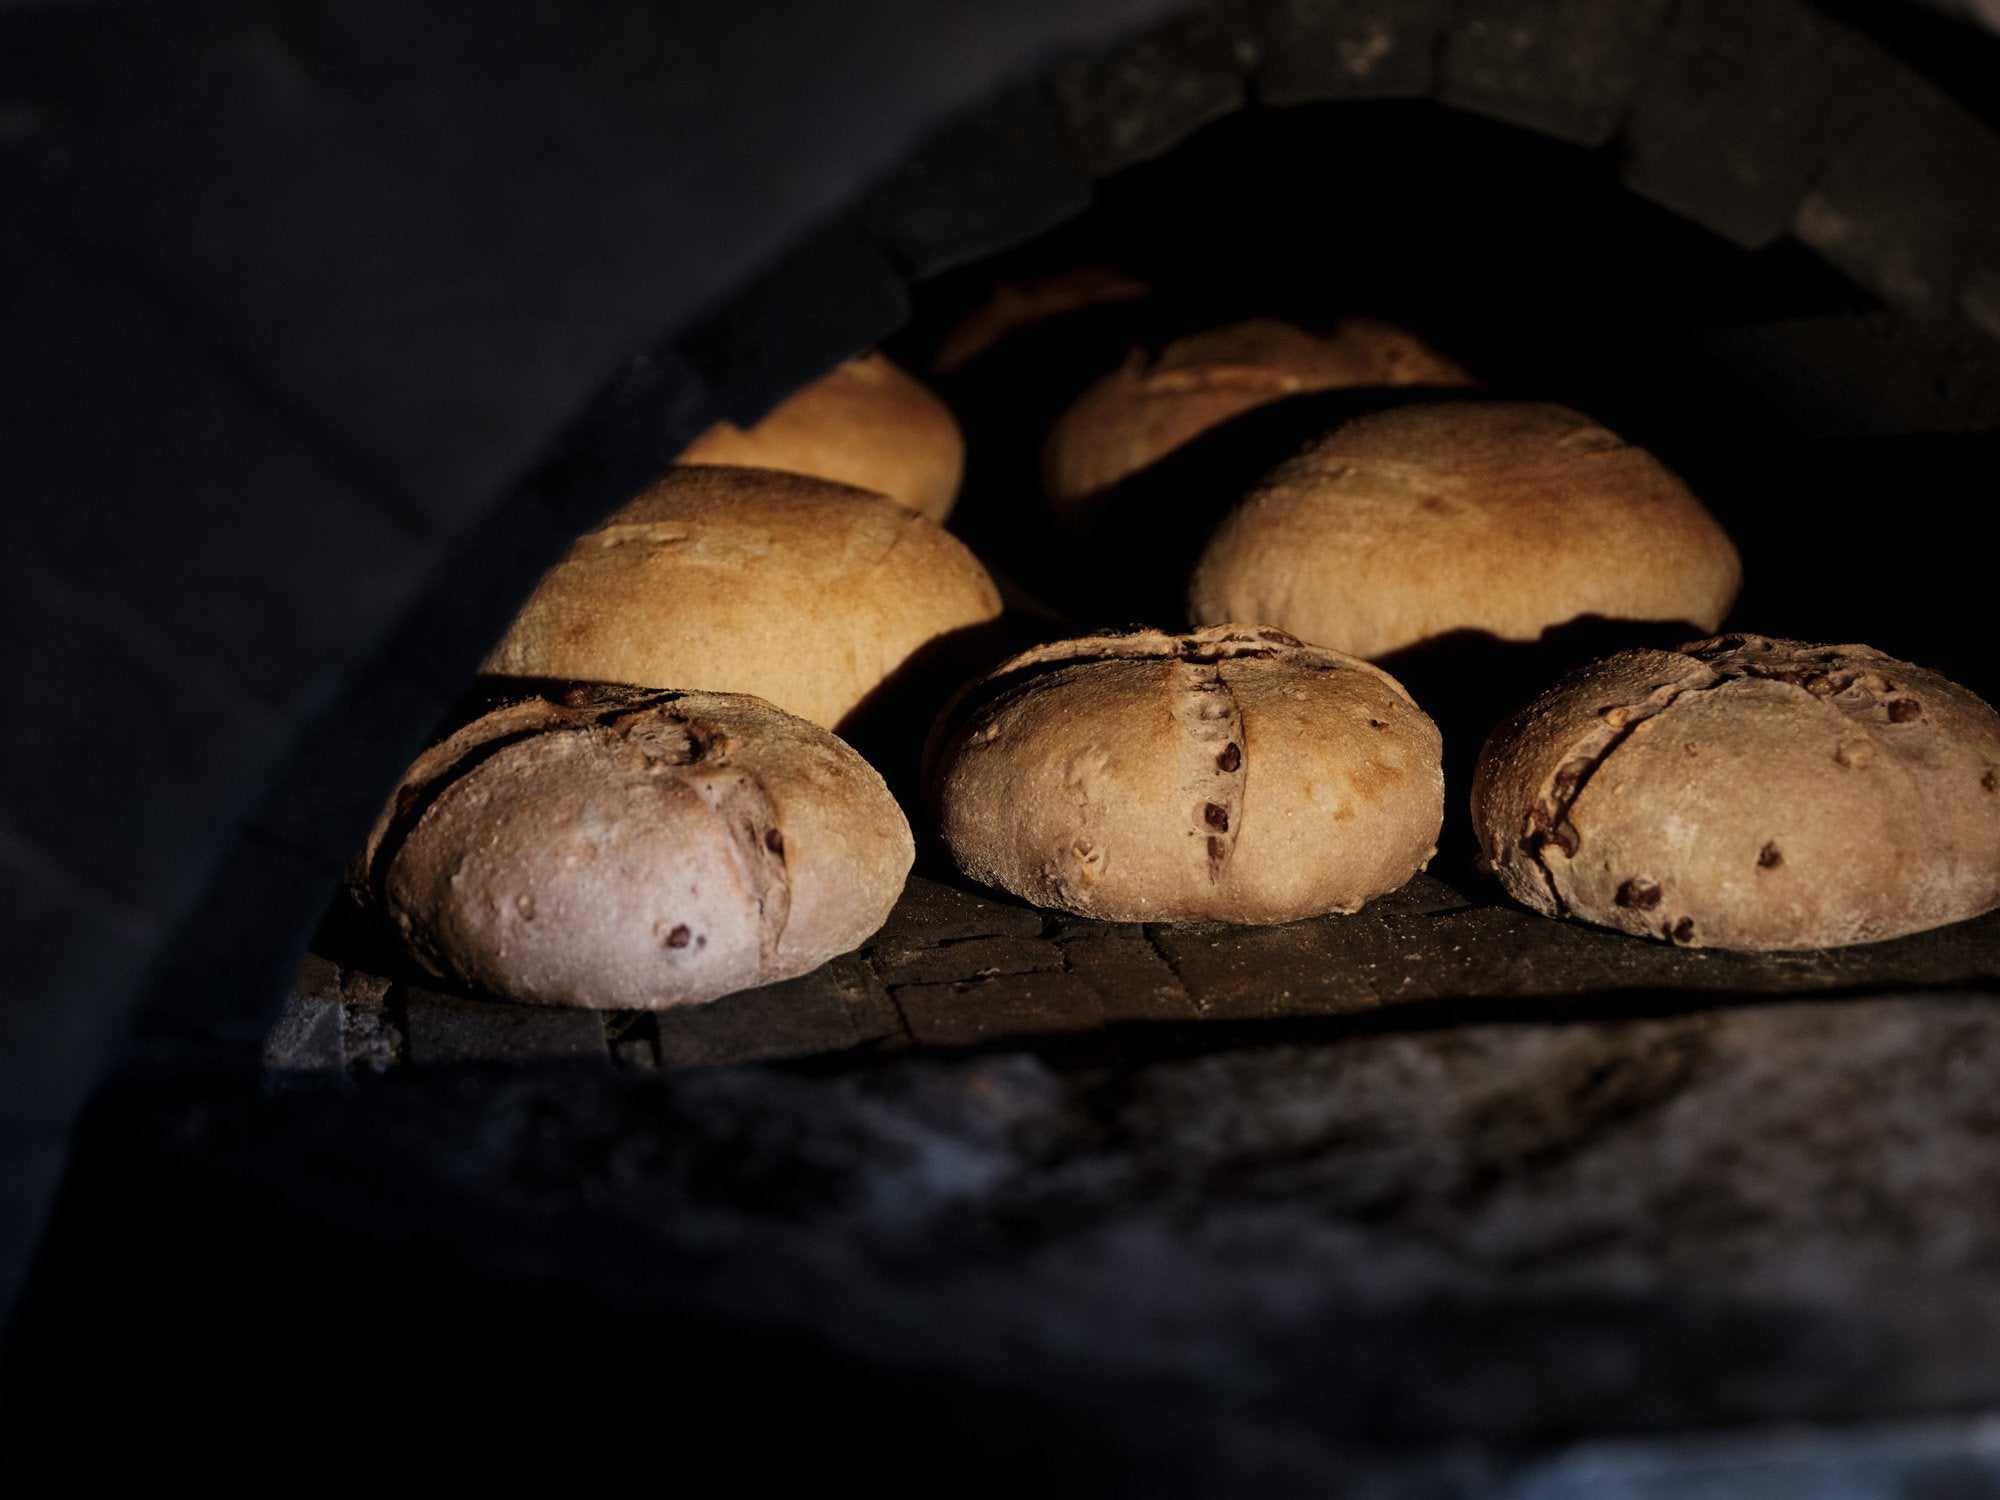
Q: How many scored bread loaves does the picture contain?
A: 3